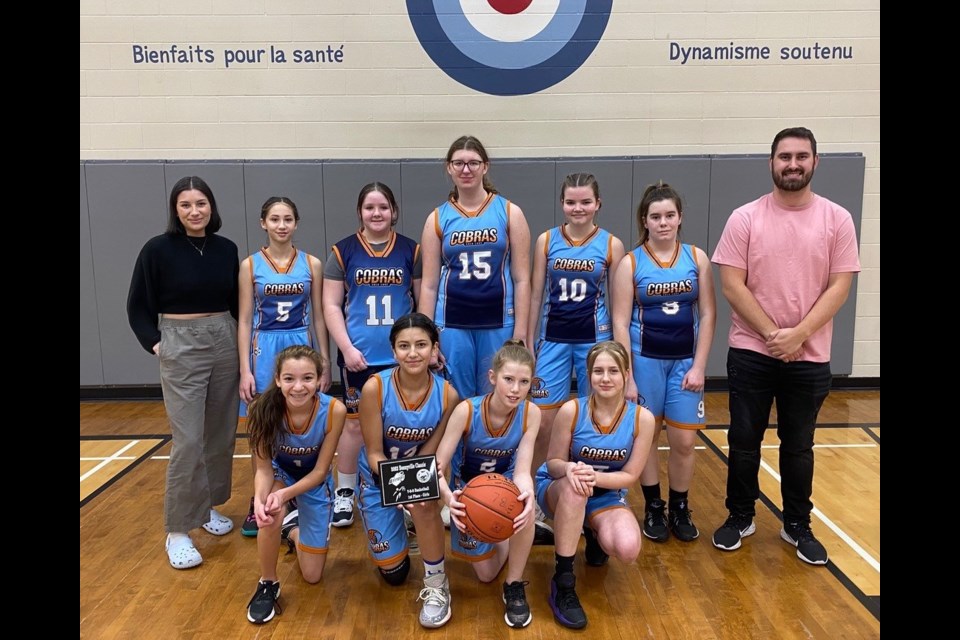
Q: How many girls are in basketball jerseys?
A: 9